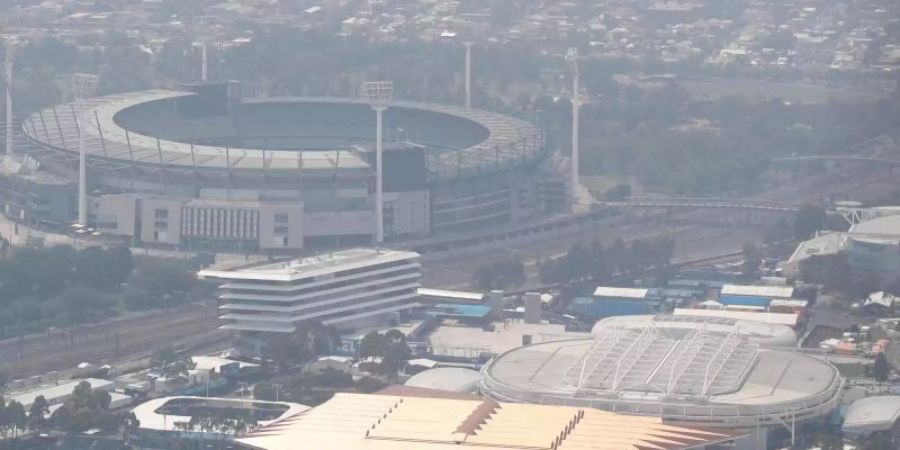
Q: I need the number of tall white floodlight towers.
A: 6